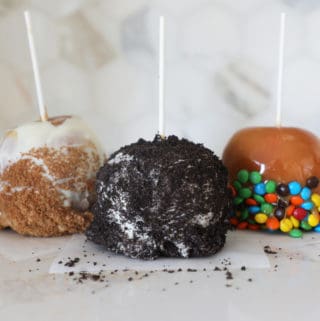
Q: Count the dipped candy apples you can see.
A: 3